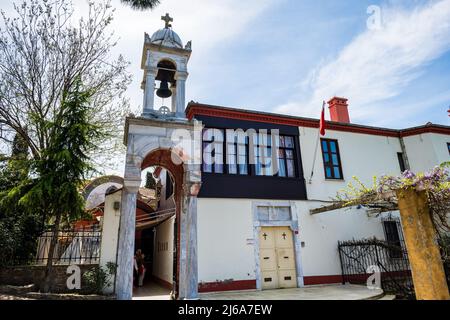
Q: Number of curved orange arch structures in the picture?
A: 1